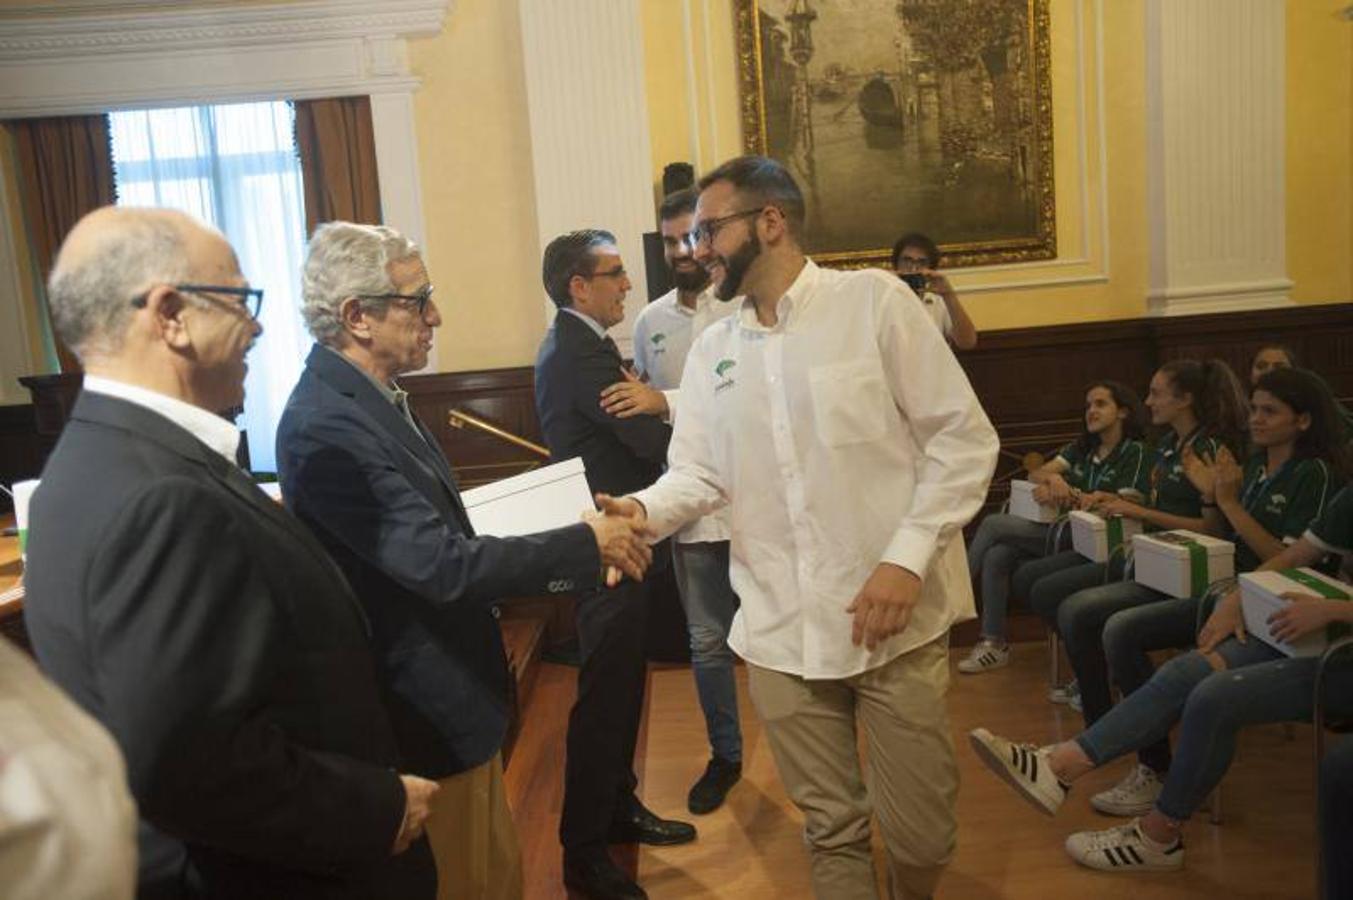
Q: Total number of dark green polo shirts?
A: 4